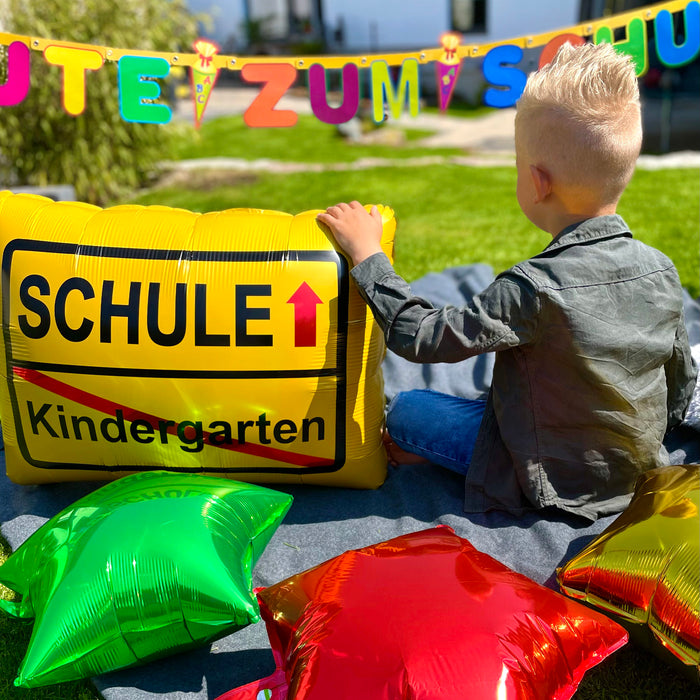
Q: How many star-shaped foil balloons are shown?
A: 3